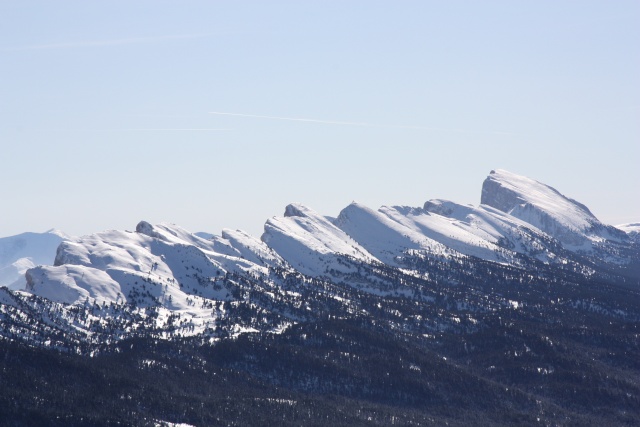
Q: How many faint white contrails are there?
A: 3